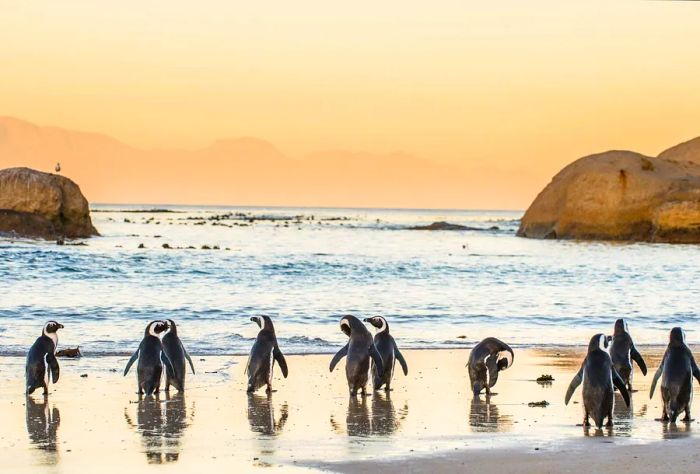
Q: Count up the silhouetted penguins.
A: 10